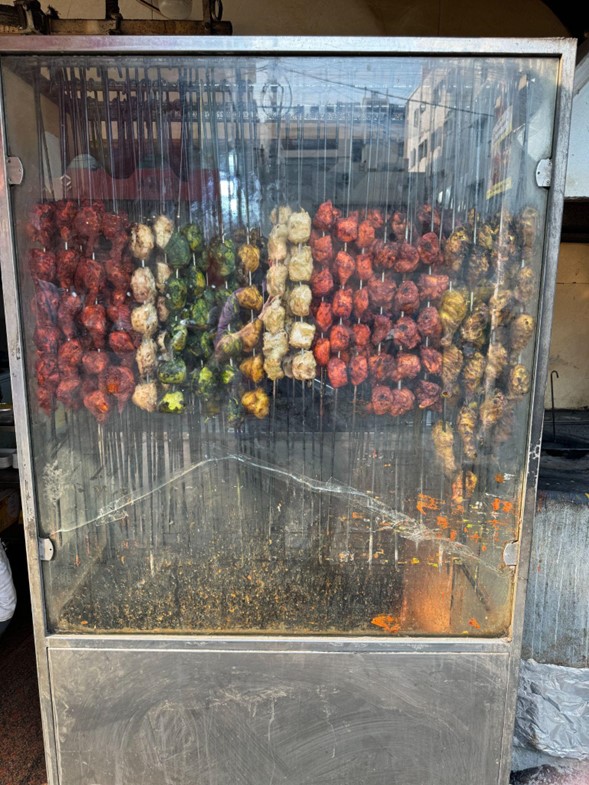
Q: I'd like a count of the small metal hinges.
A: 4